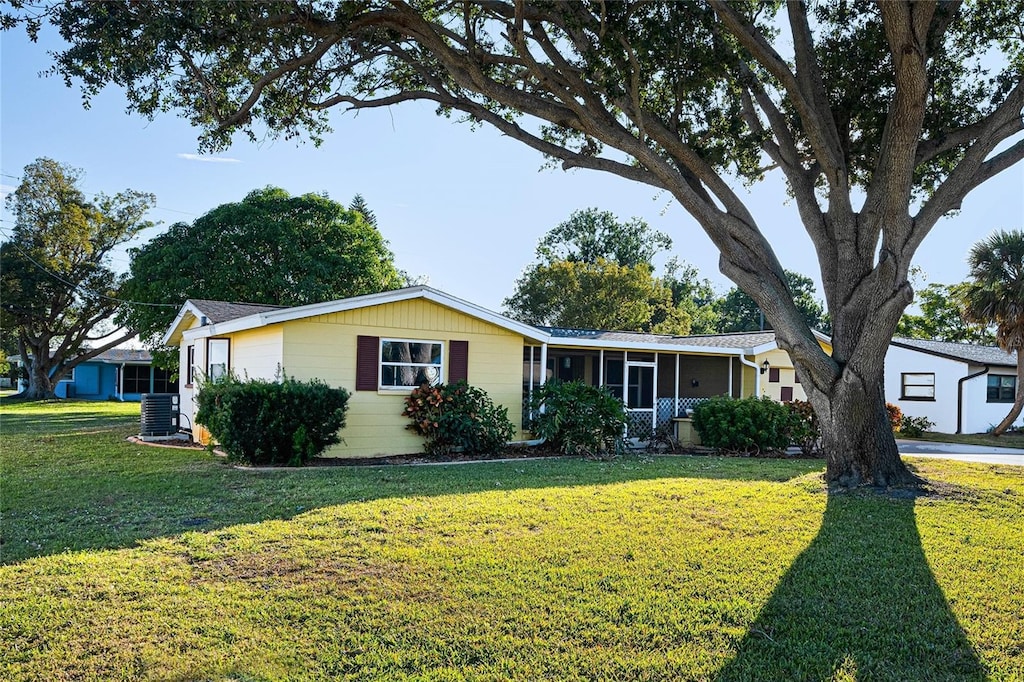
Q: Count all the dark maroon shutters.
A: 2